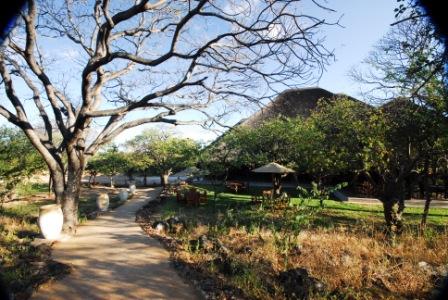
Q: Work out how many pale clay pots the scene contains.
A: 4